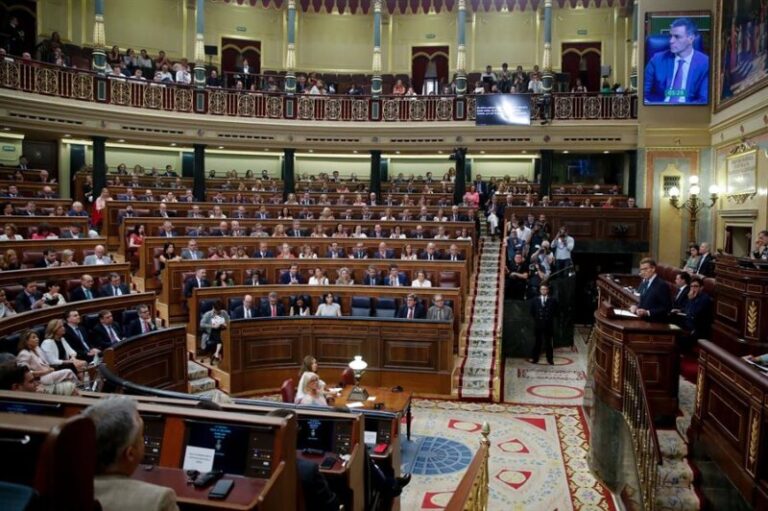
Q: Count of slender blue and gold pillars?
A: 7